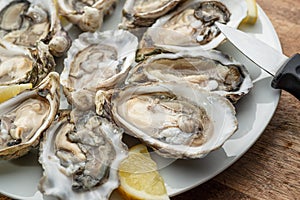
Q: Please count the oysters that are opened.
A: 10